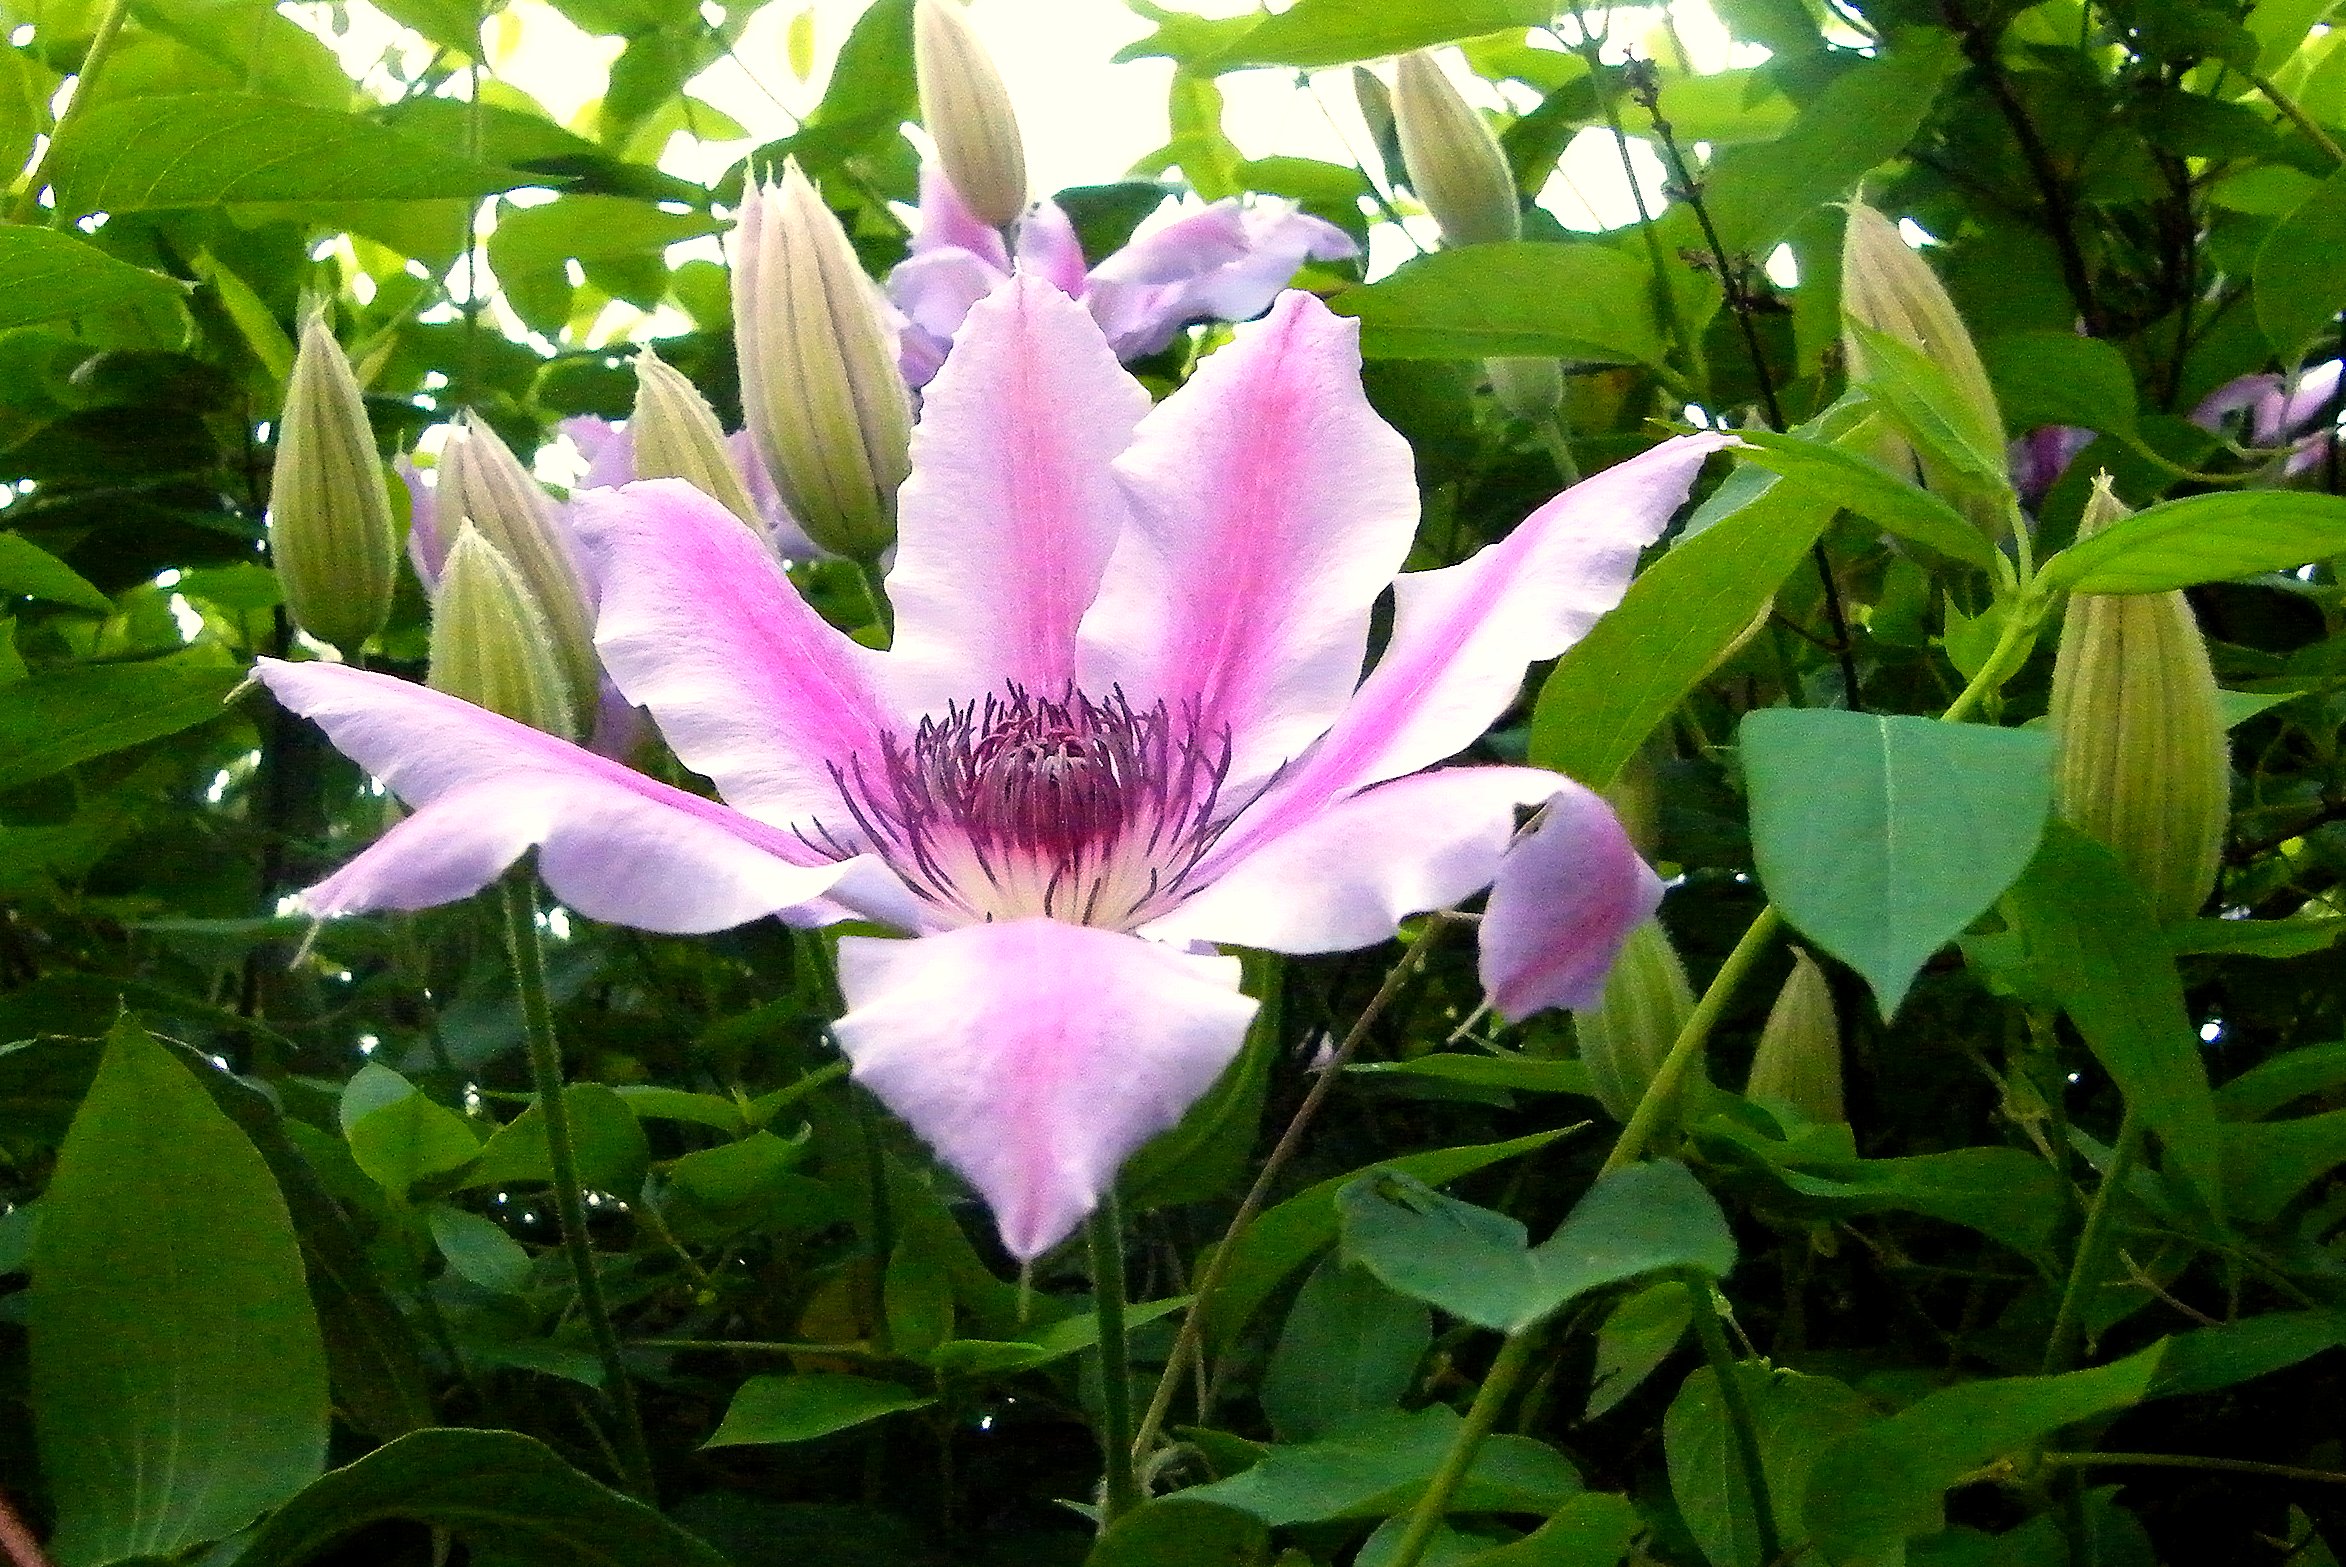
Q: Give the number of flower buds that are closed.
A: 11